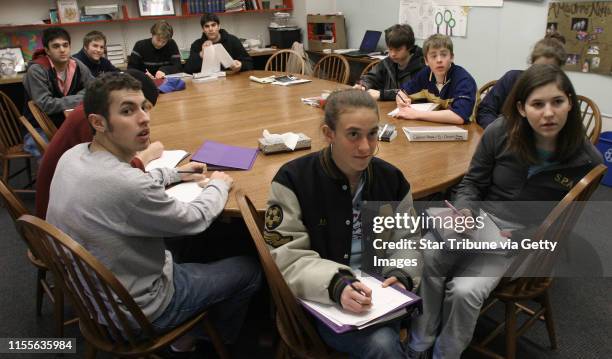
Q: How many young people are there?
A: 11